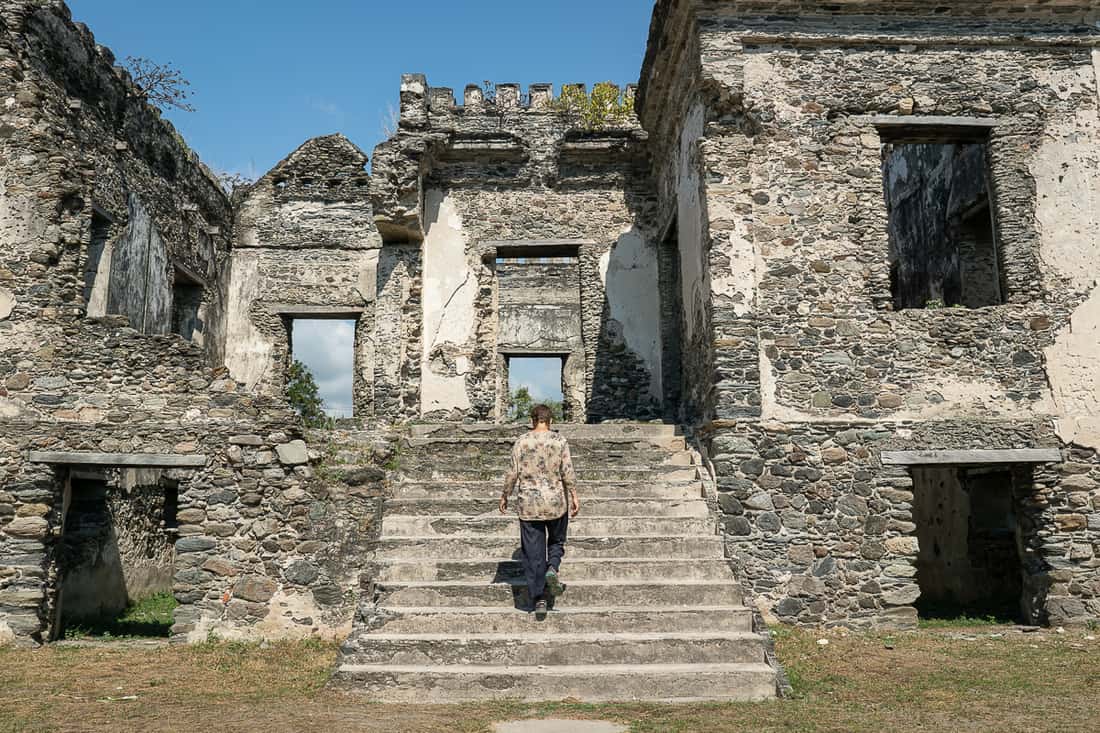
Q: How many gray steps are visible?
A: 13